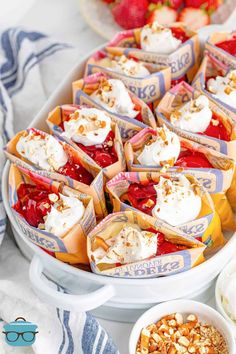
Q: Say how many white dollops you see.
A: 11